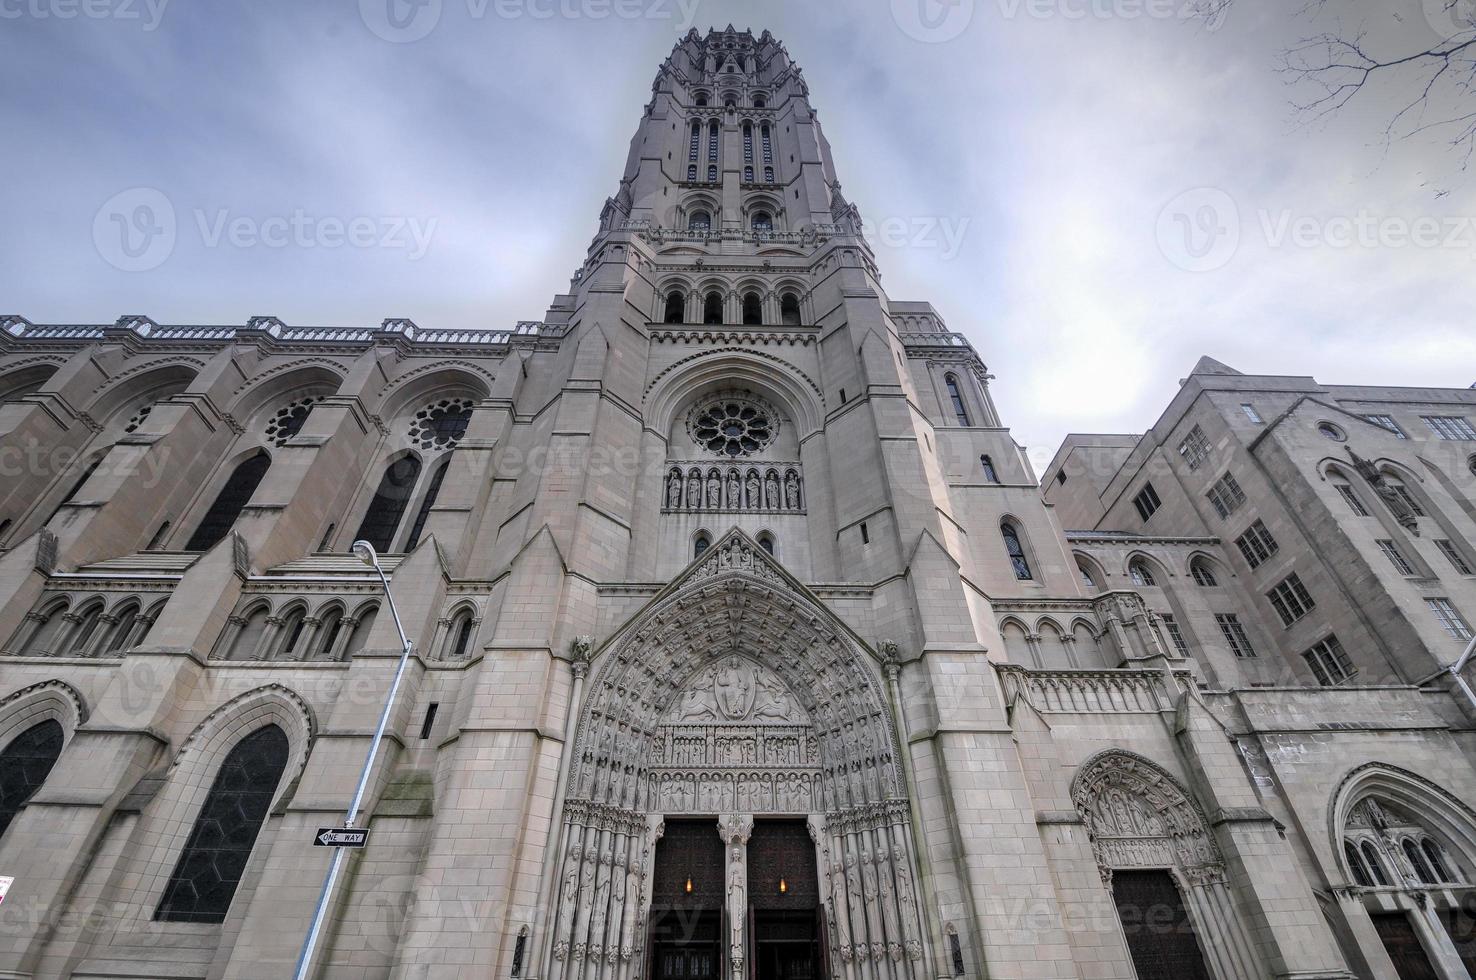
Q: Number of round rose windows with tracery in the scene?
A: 4